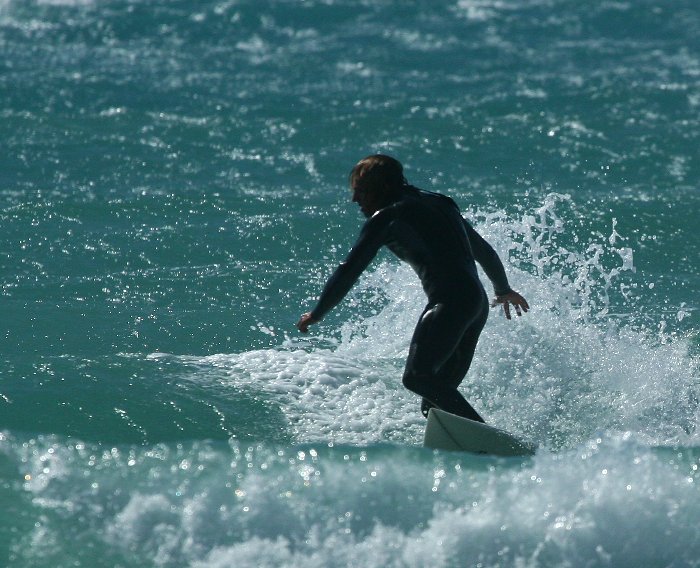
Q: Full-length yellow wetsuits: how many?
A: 0